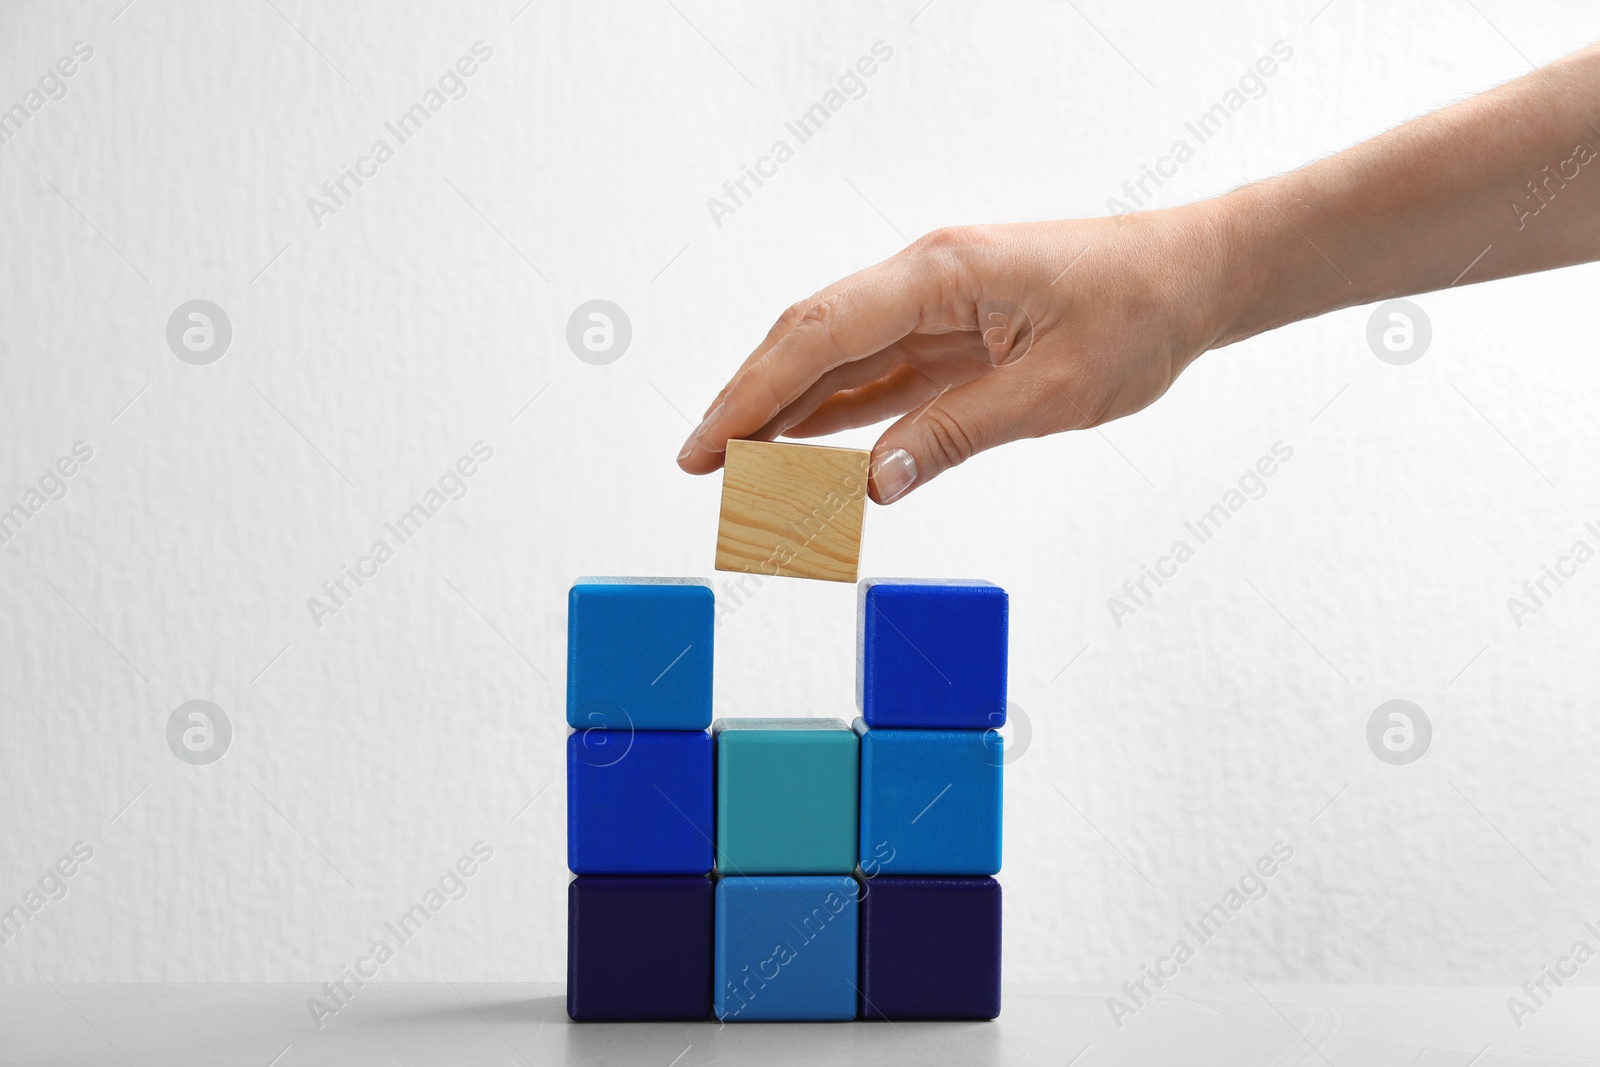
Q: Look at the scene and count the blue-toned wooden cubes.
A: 8